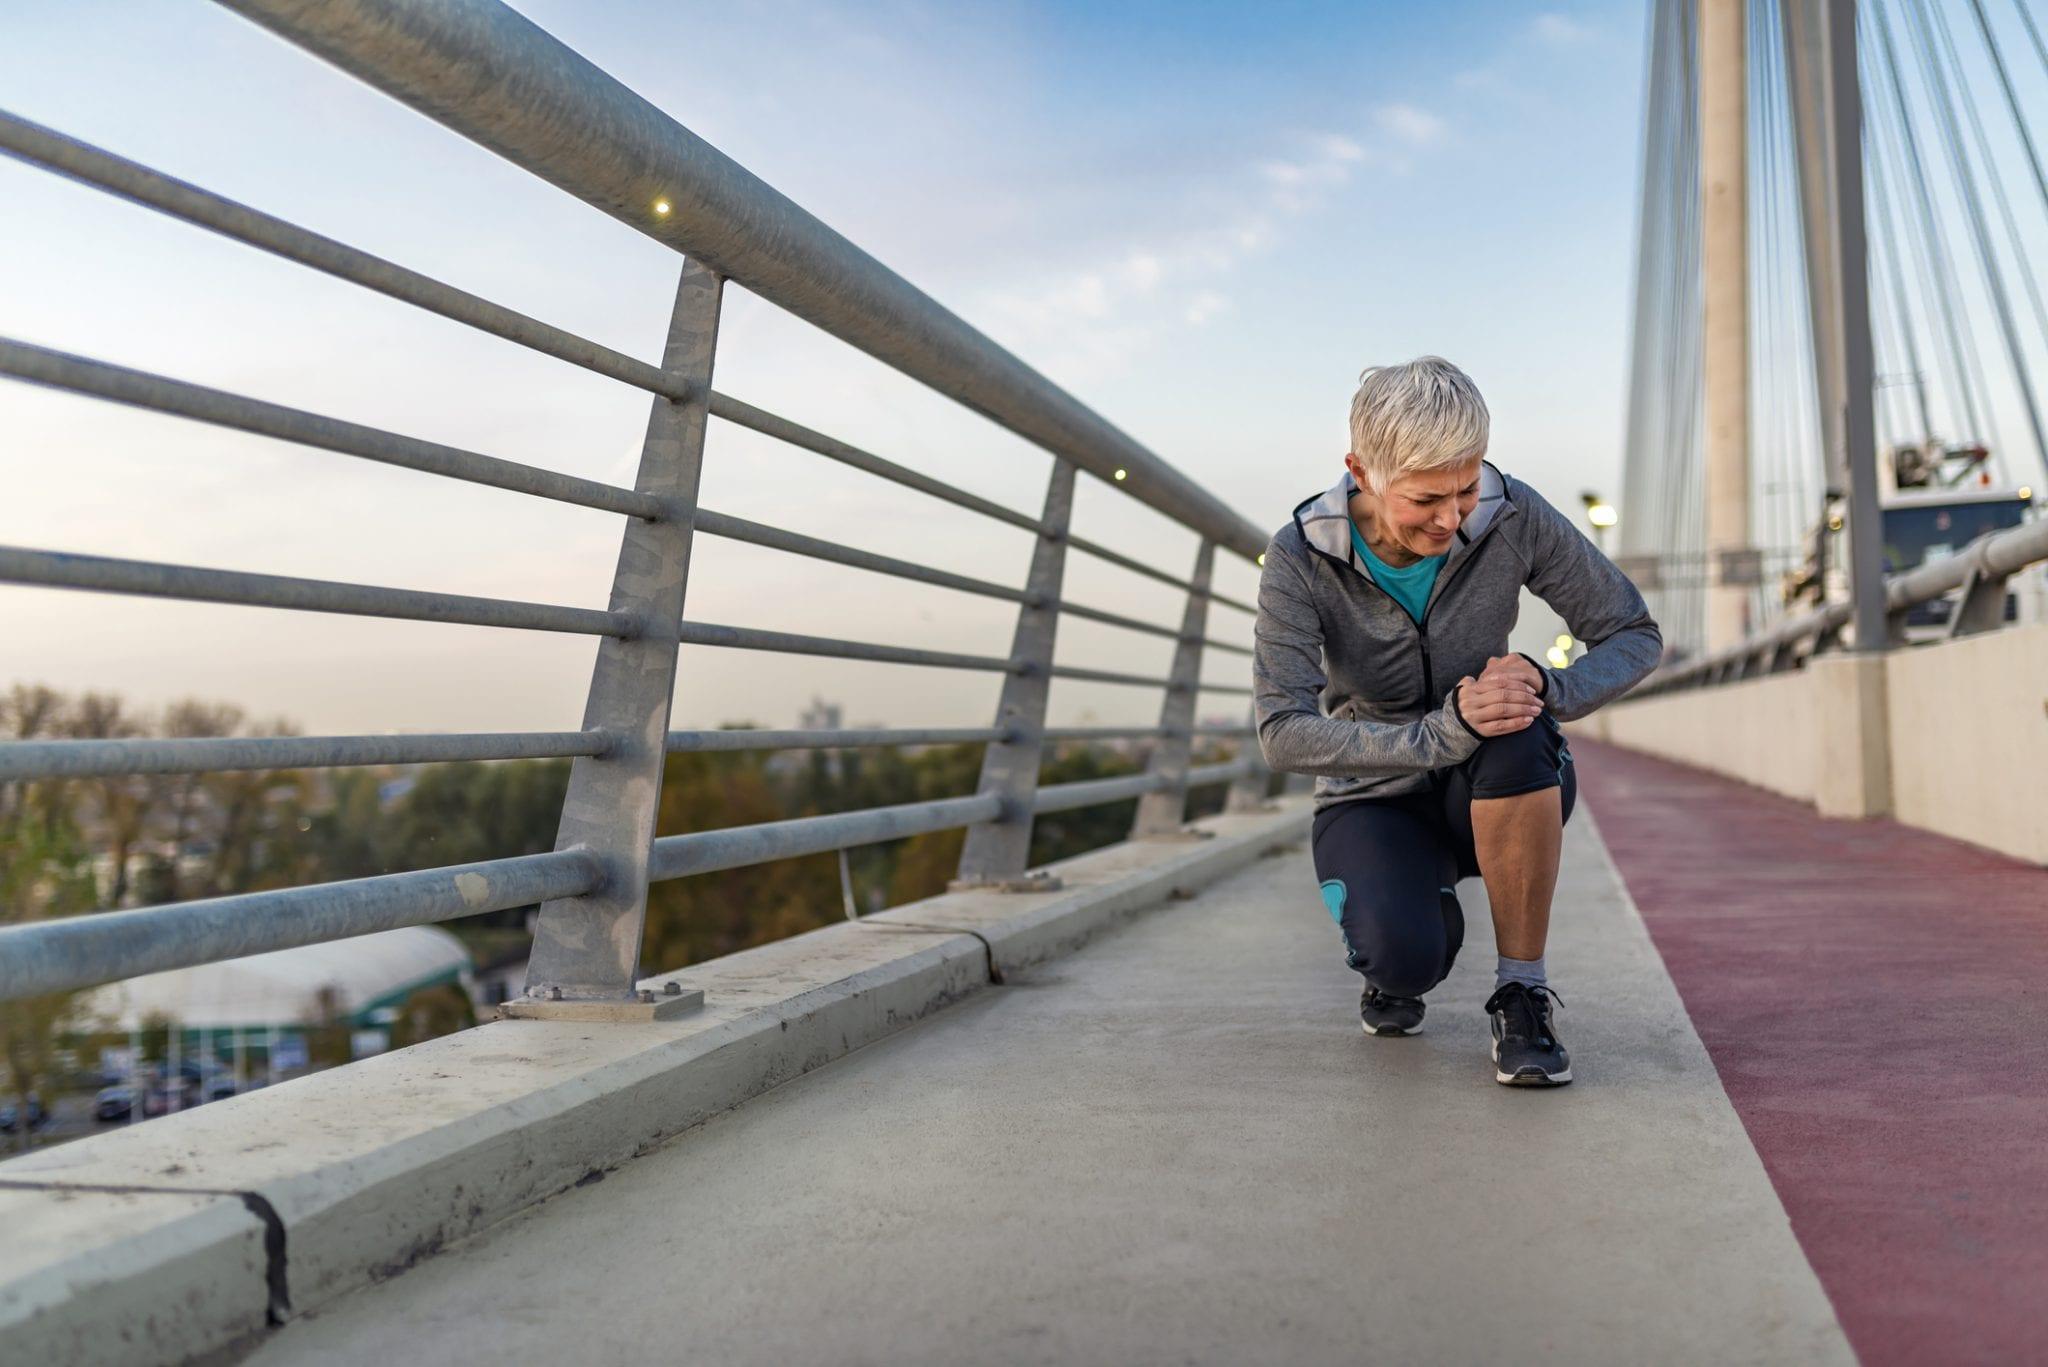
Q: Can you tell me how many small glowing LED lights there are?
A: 3